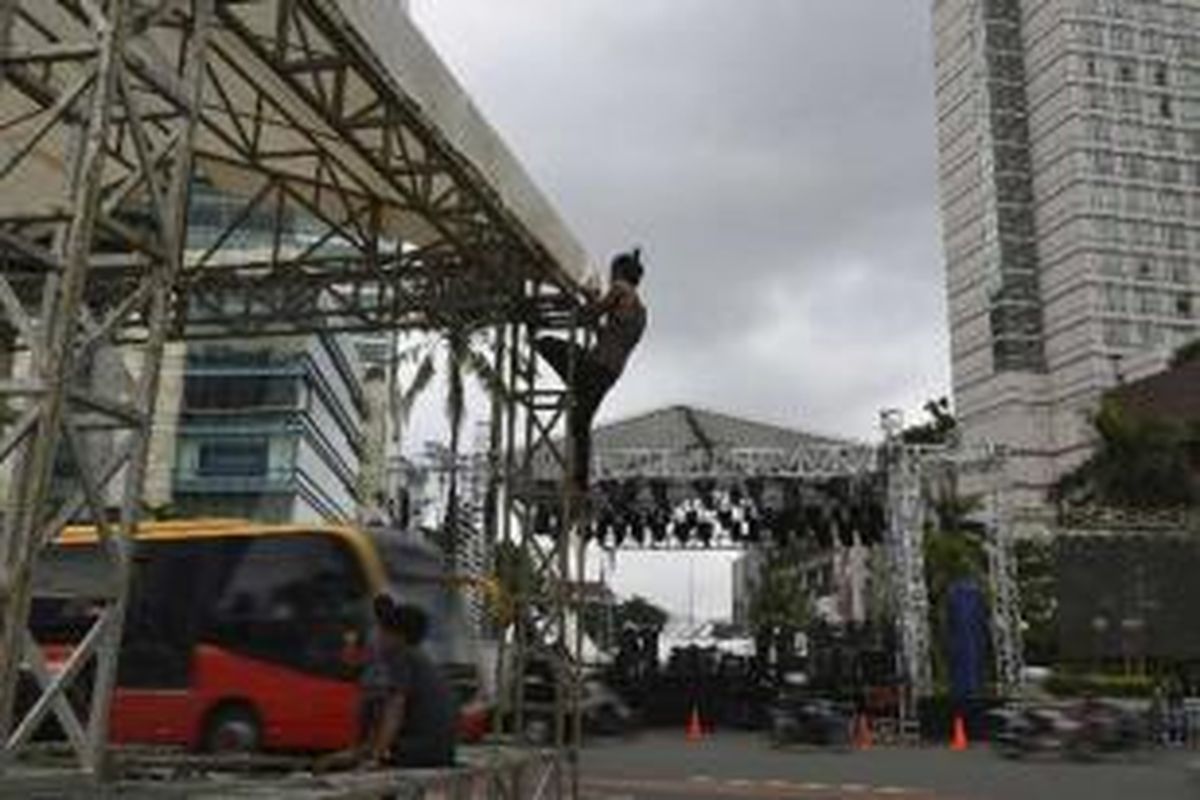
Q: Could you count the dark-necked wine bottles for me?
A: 0